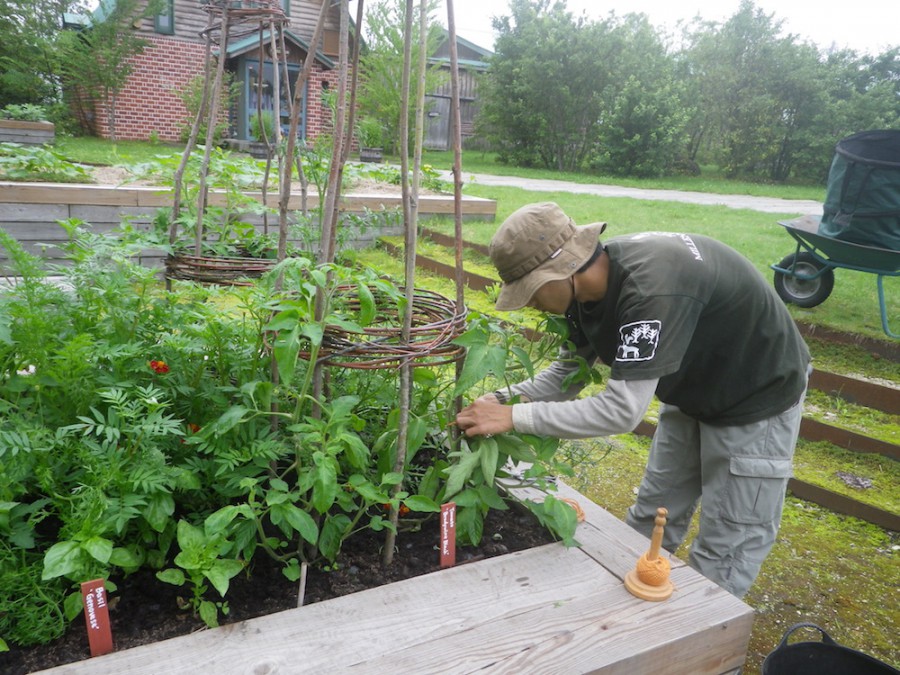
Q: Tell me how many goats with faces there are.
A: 0